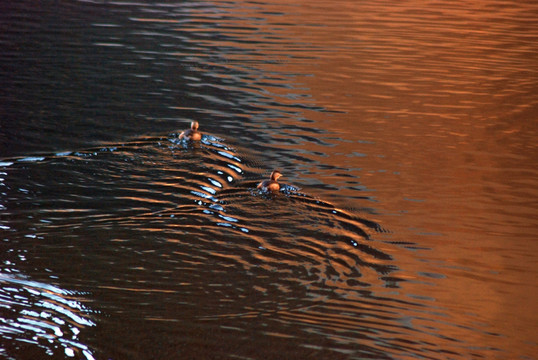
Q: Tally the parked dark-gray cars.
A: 0